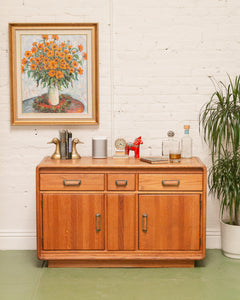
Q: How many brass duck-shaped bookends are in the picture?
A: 2